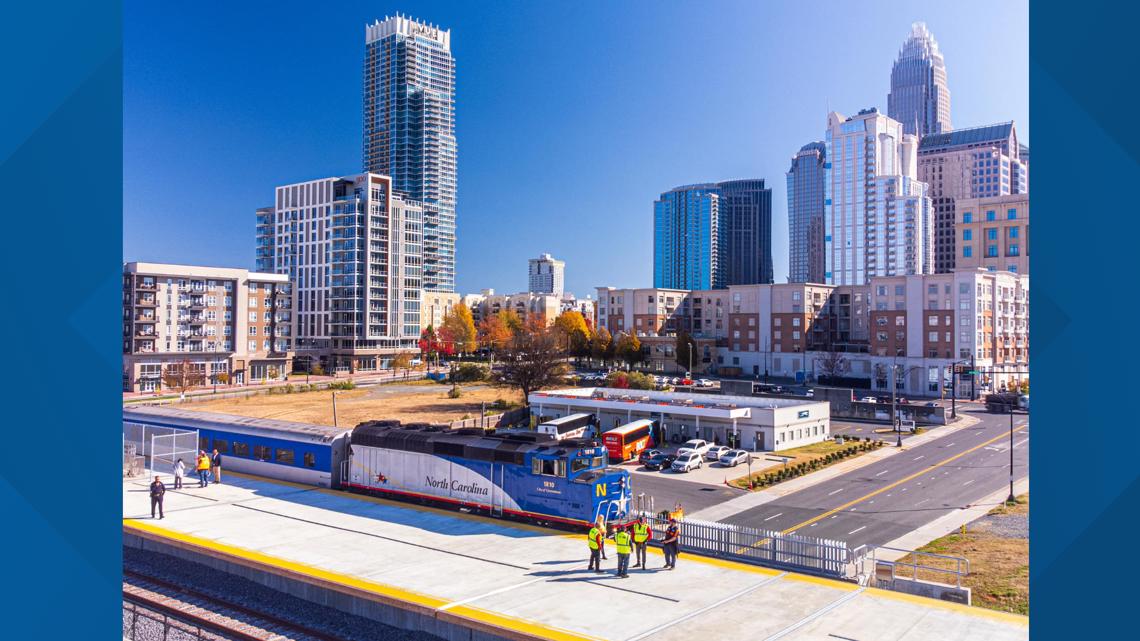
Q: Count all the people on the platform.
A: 9